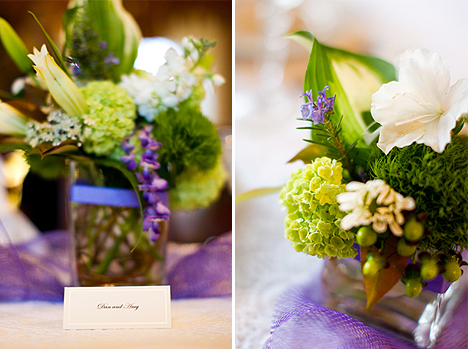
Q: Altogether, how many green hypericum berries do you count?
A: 7